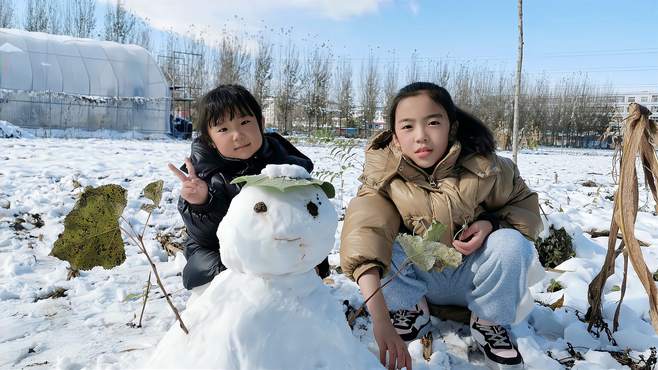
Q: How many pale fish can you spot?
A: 0